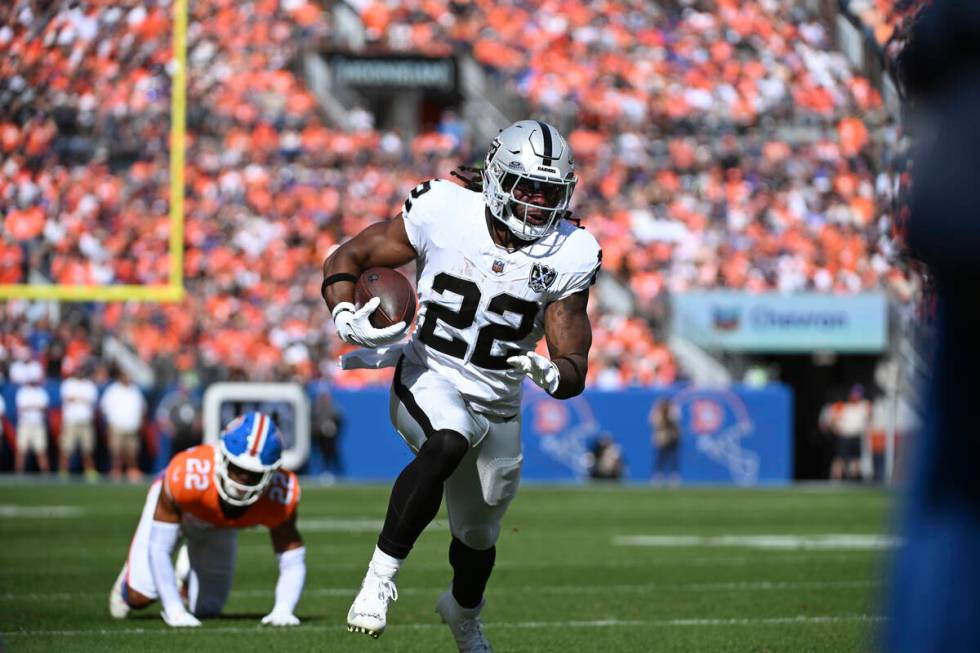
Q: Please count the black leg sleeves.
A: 2